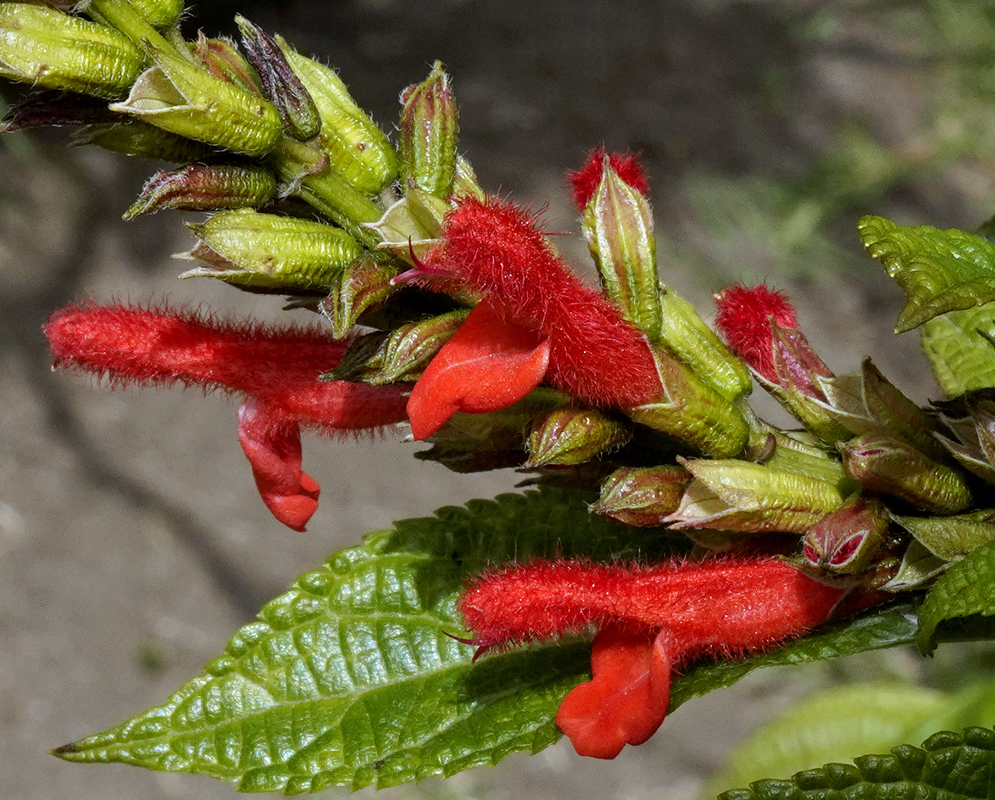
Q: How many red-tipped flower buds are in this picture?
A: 2